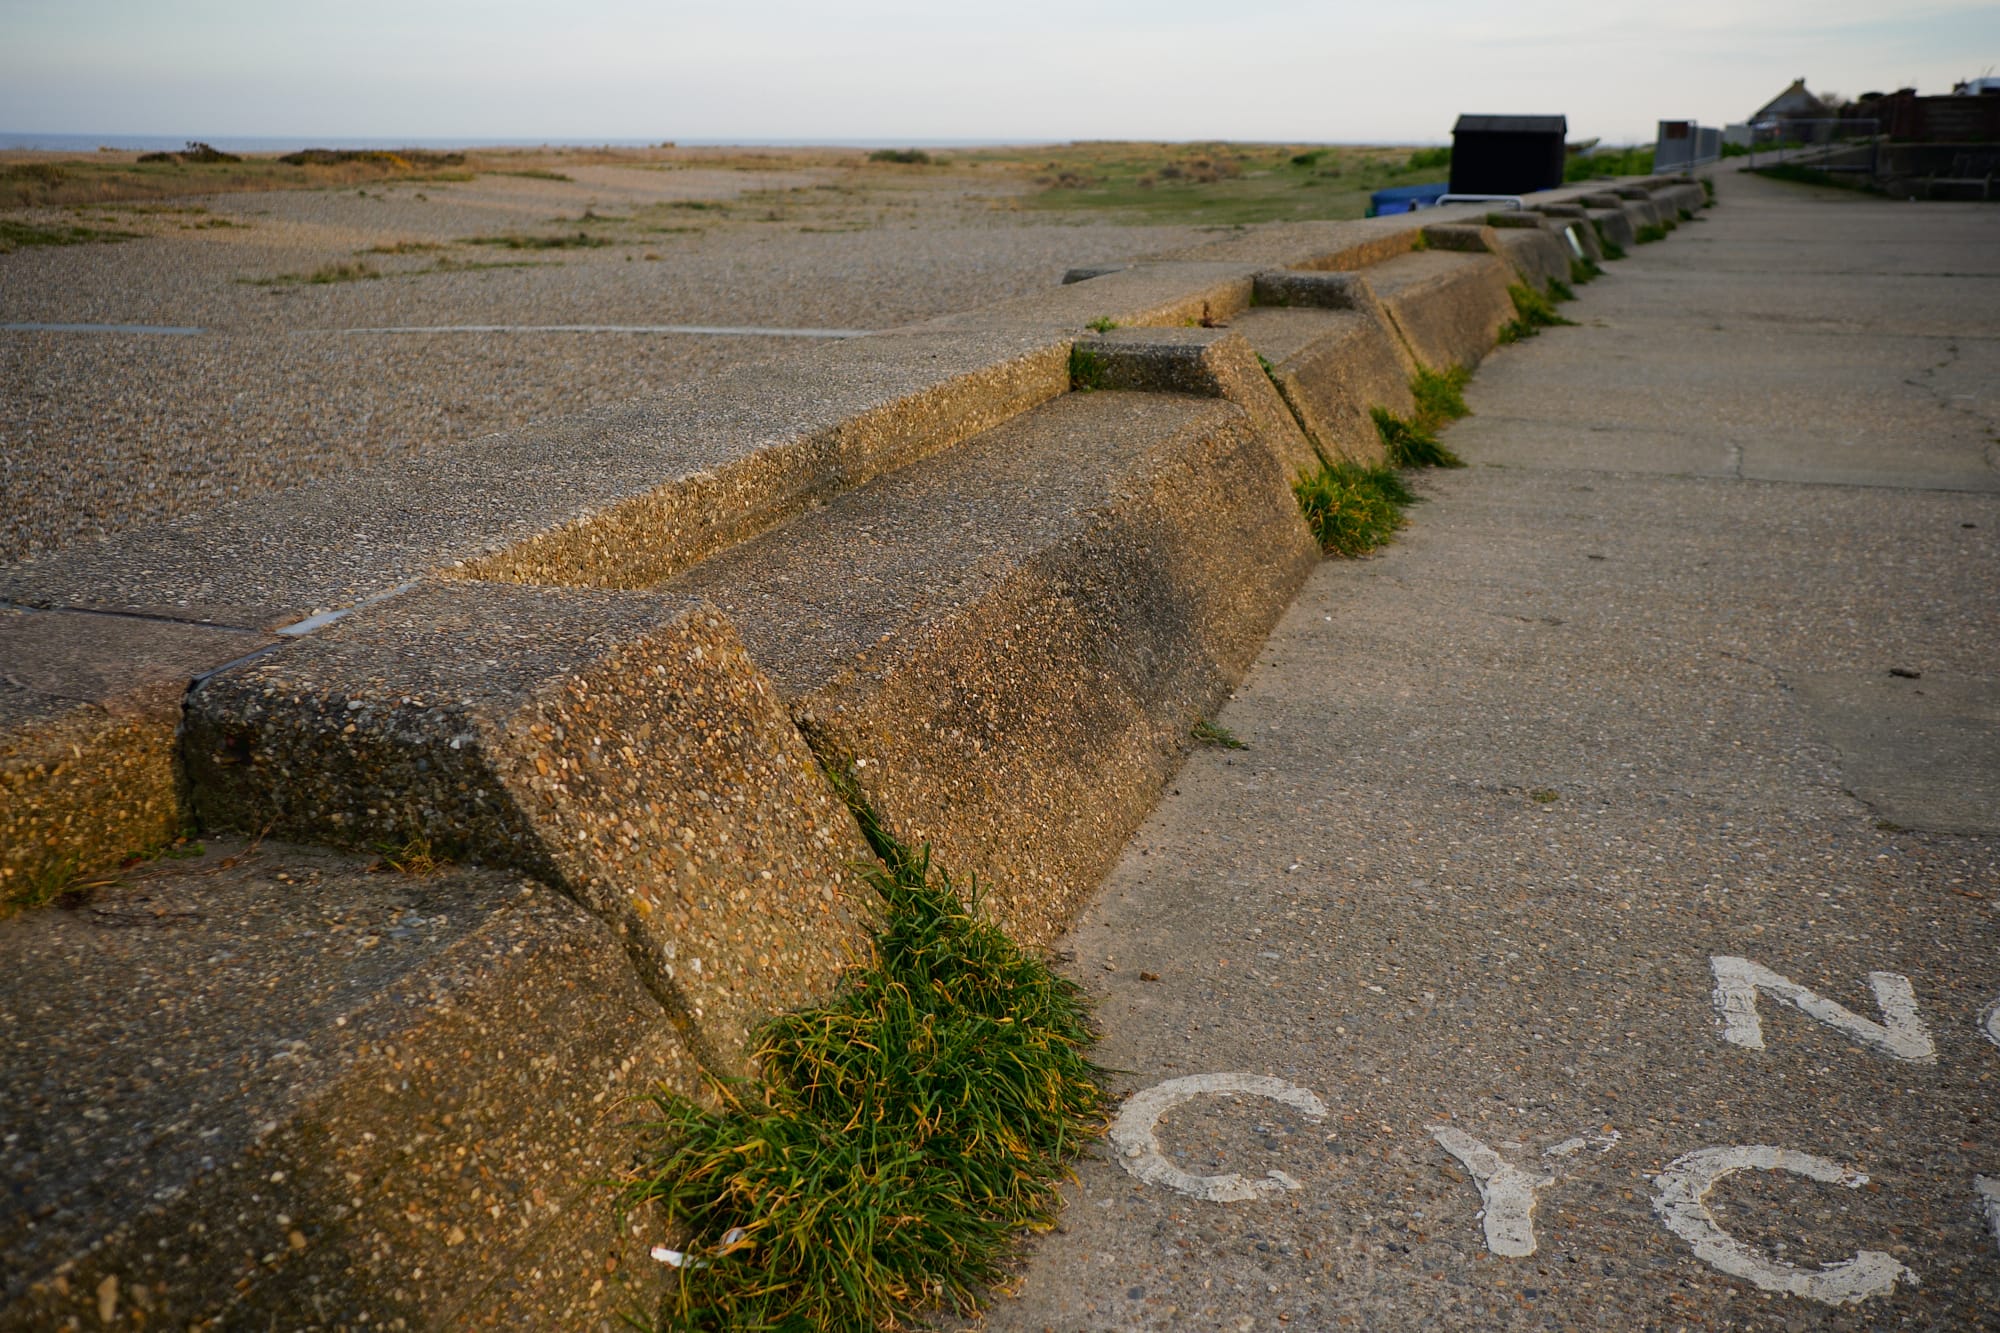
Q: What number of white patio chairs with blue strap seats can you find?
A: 0